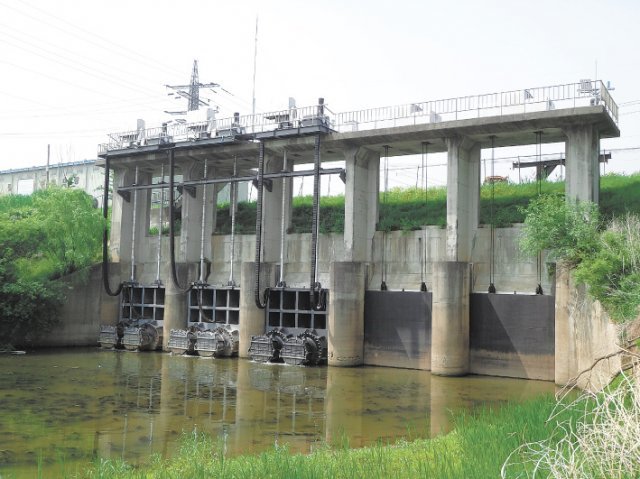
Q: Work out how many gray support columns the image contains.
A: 6